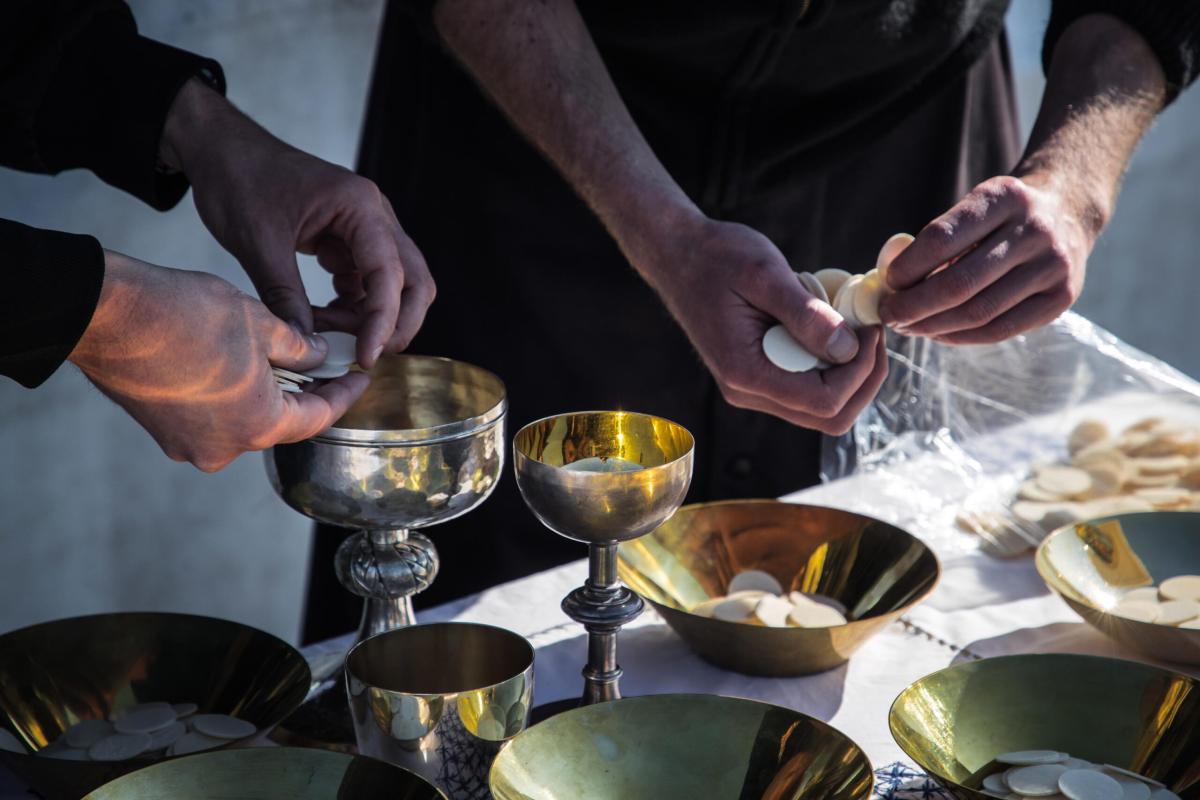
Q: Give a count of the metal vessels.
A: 9